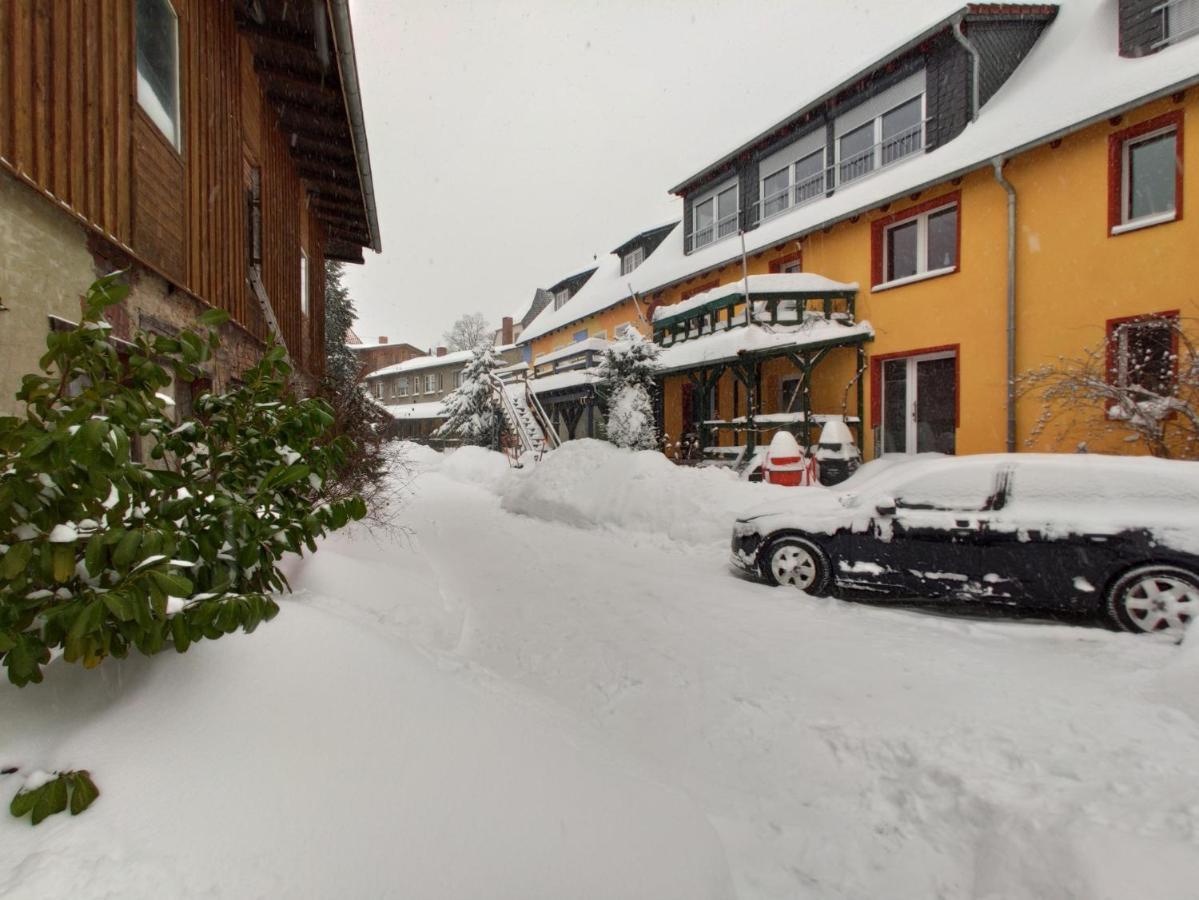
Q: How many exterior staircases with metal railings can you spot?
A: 1